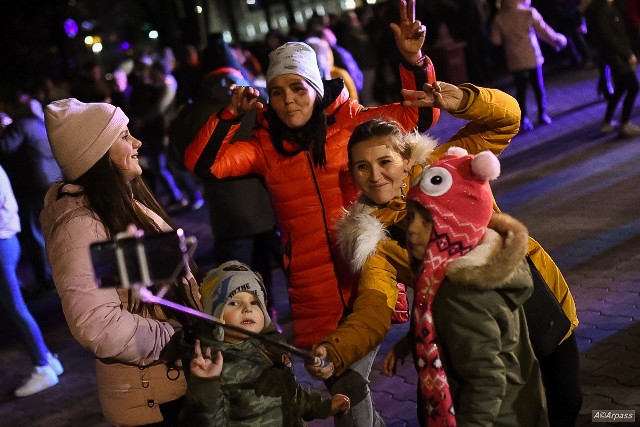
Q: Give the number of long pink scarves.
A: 1